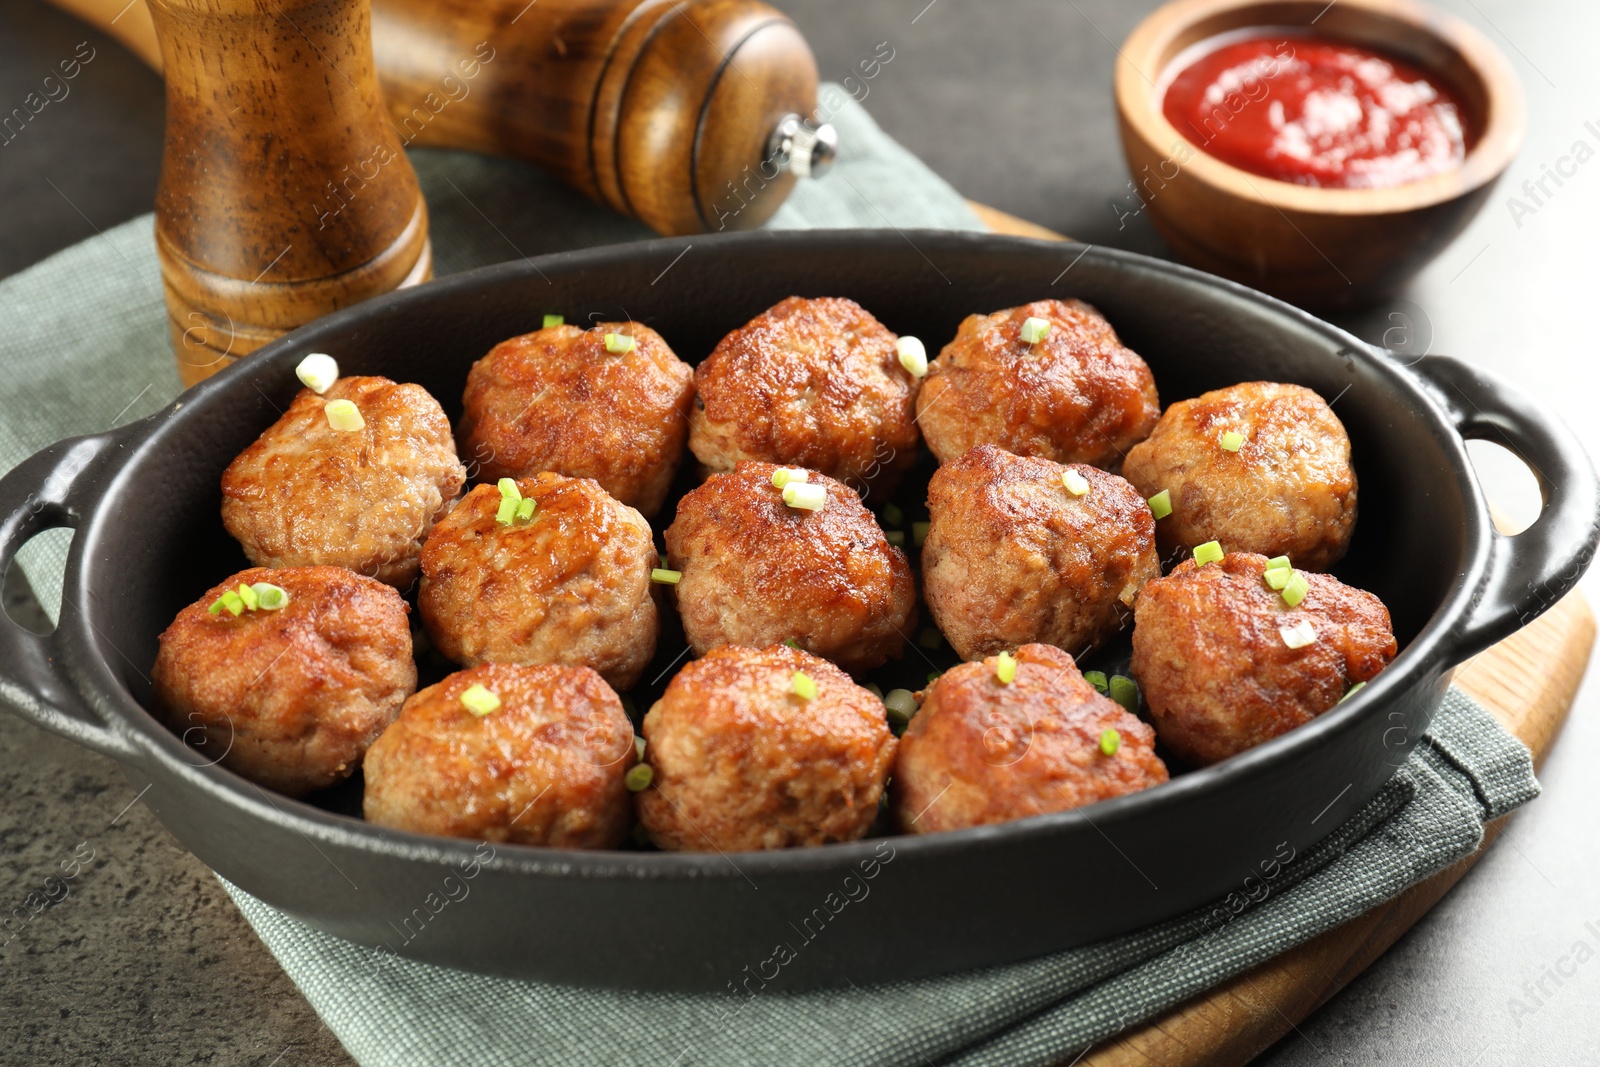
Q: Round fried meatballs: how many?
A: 13